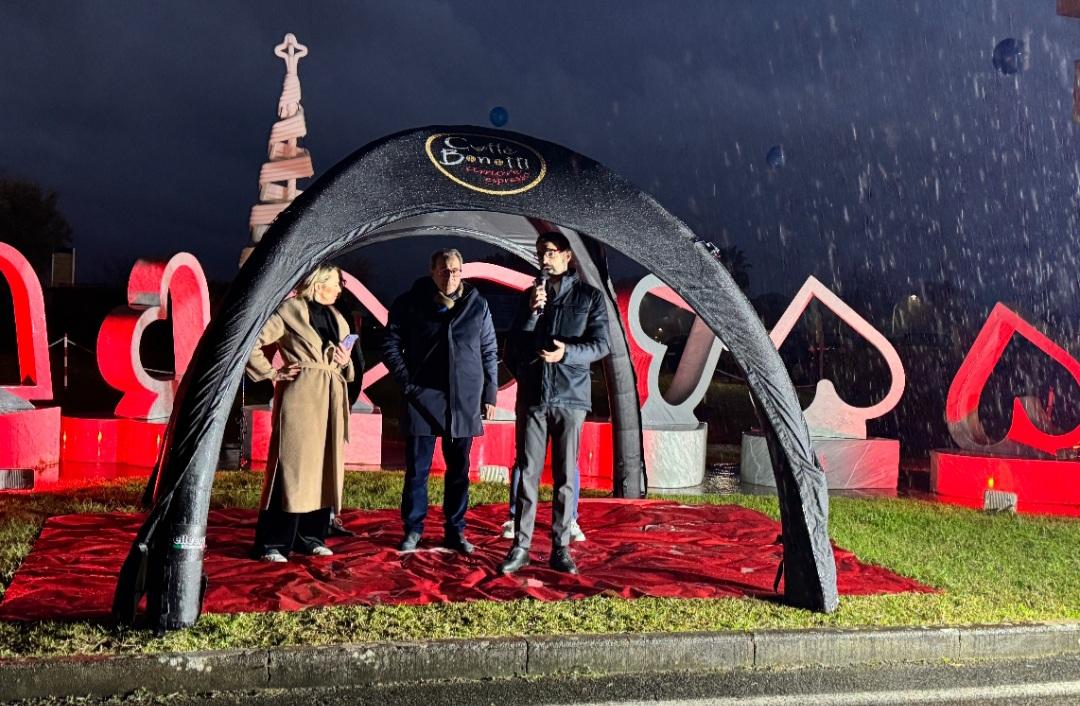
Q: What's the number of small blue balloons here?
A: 3